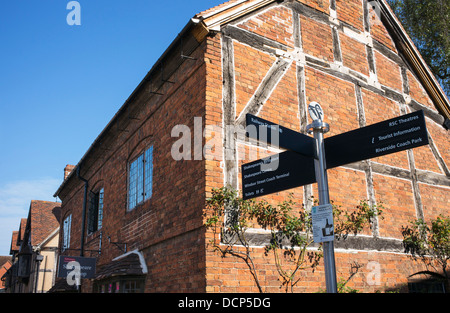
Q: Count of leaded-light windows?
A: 3